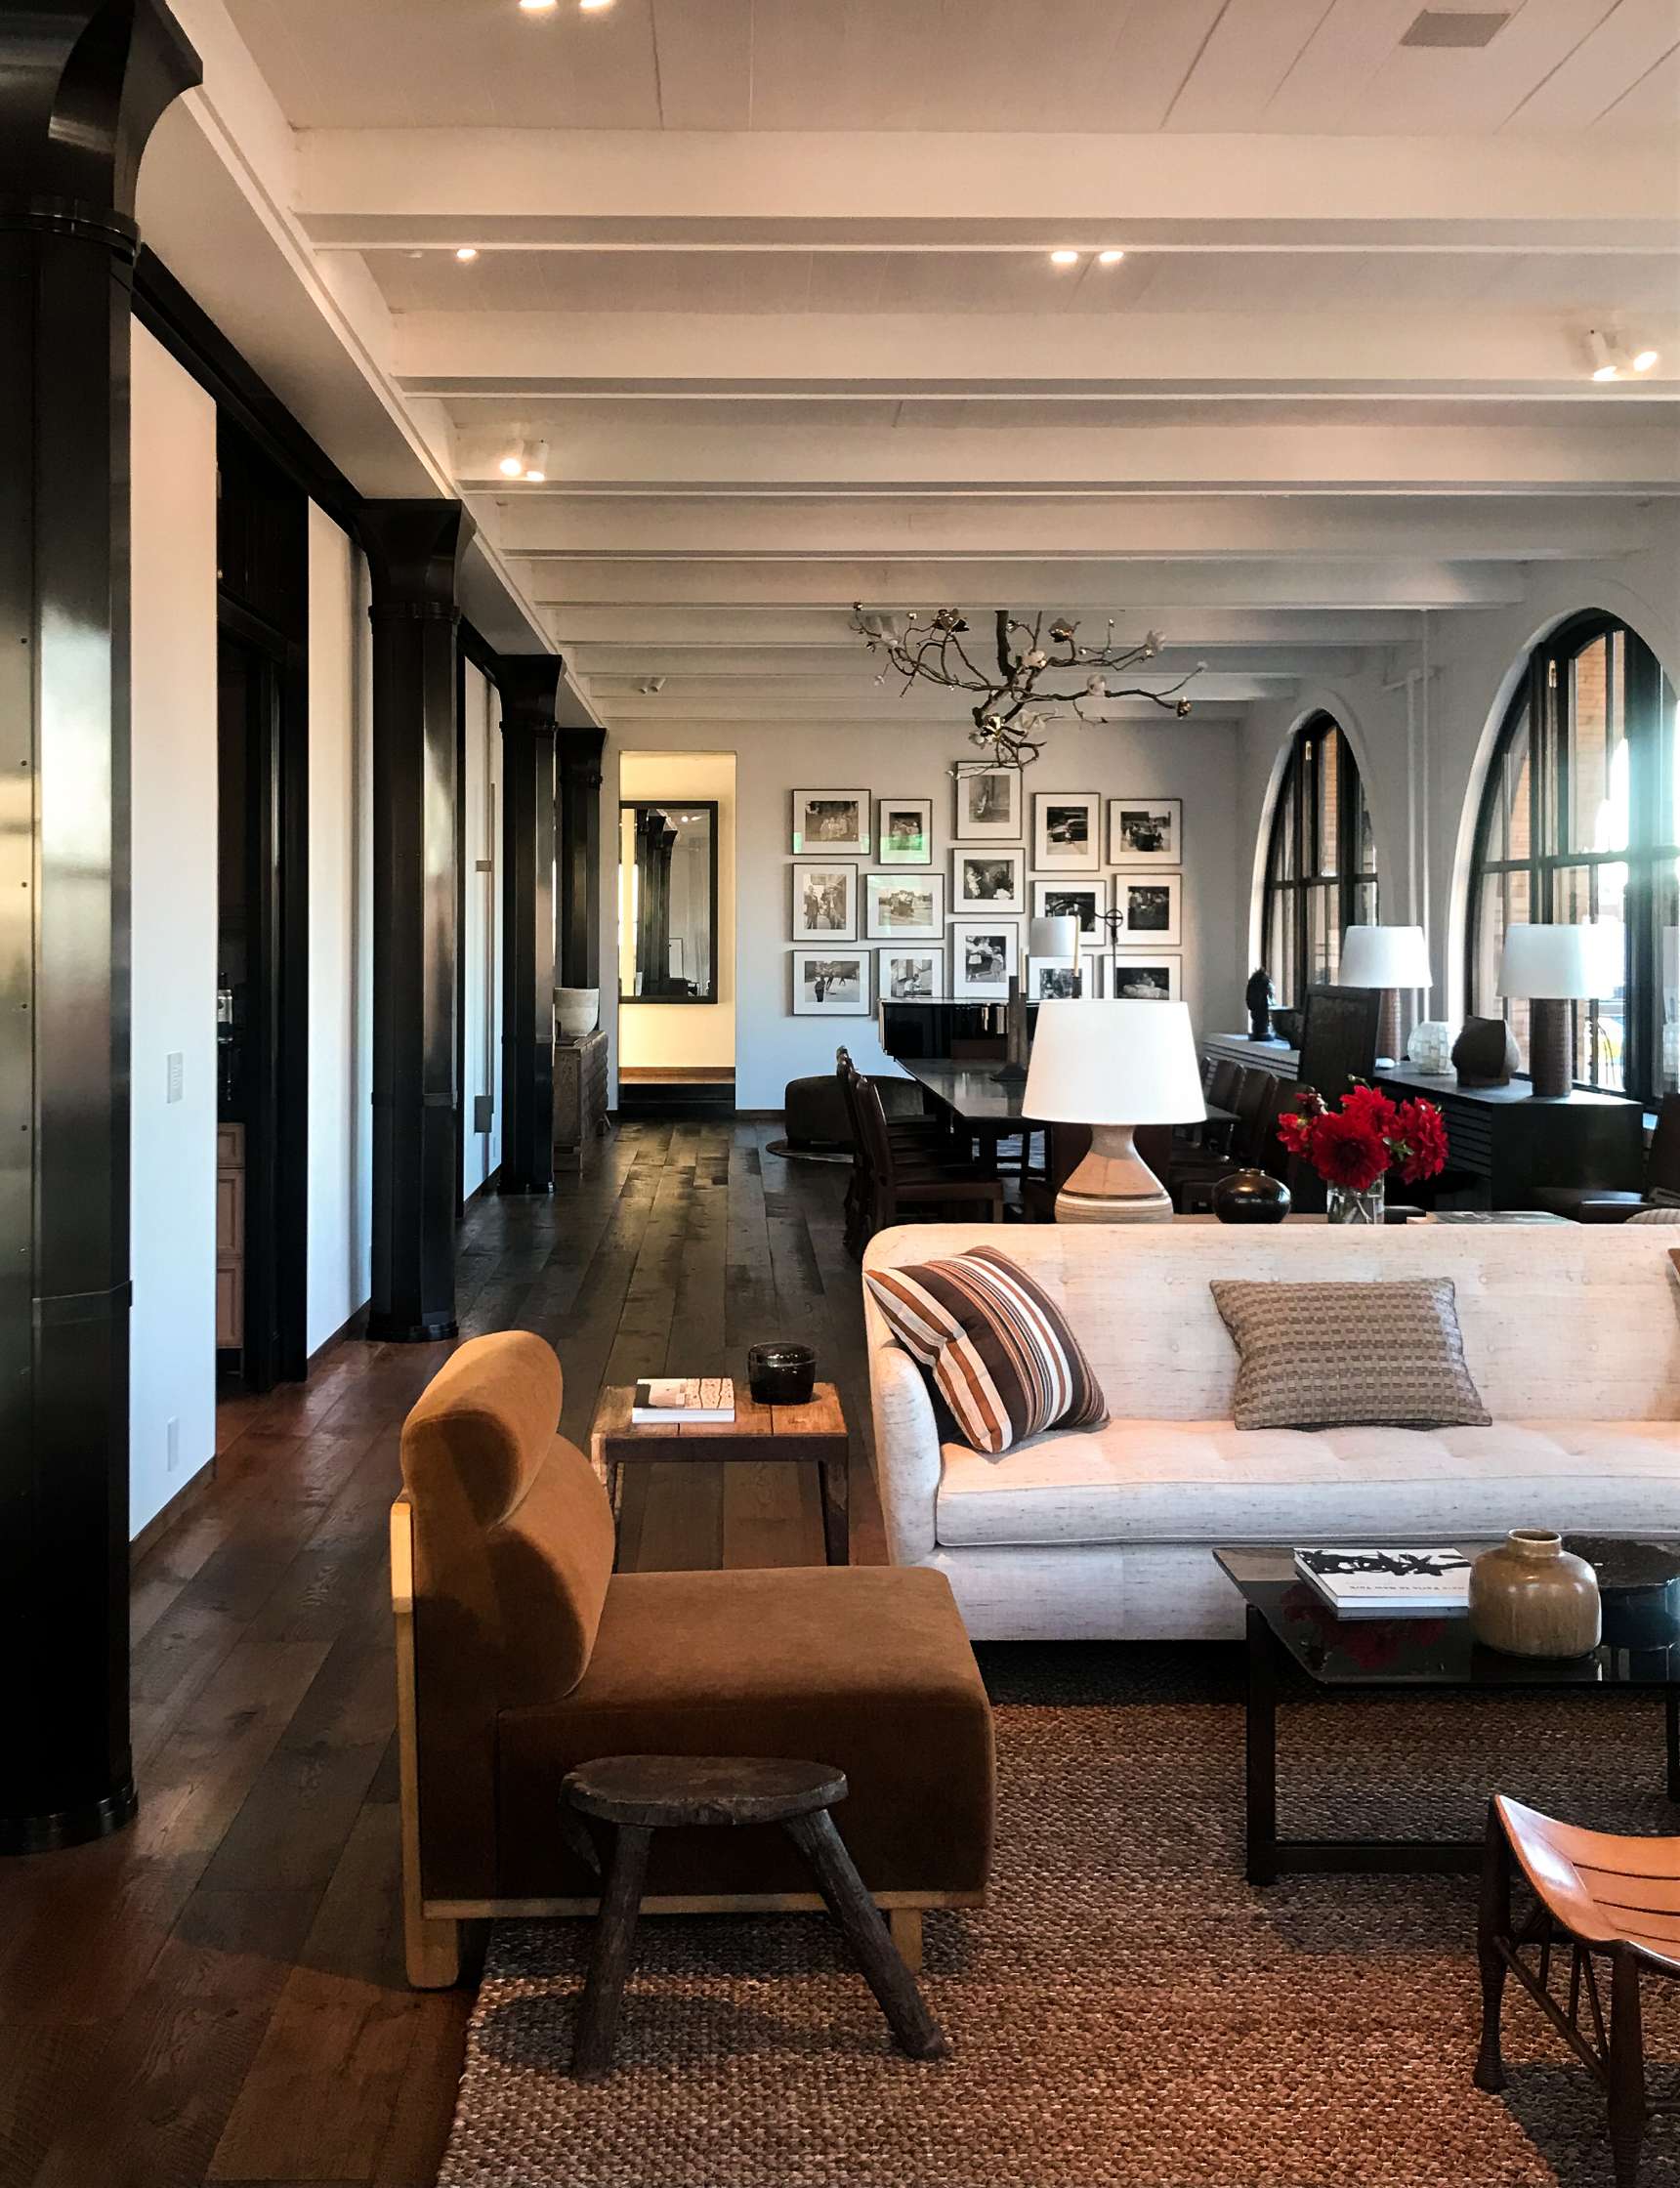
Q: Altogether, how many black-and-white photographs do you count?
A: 15